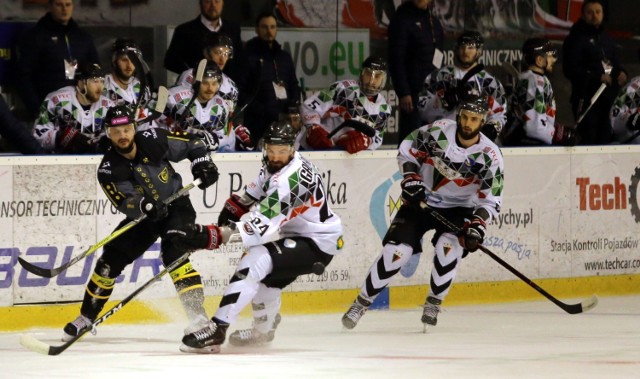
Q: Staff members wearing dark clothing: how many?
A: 5